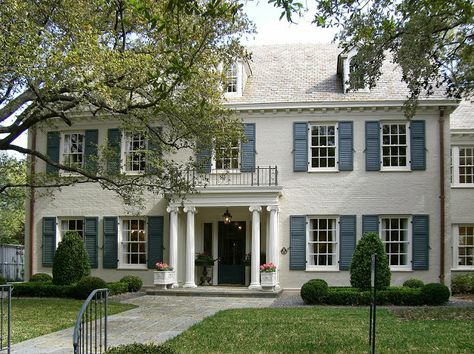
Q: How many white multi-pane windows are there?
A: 13